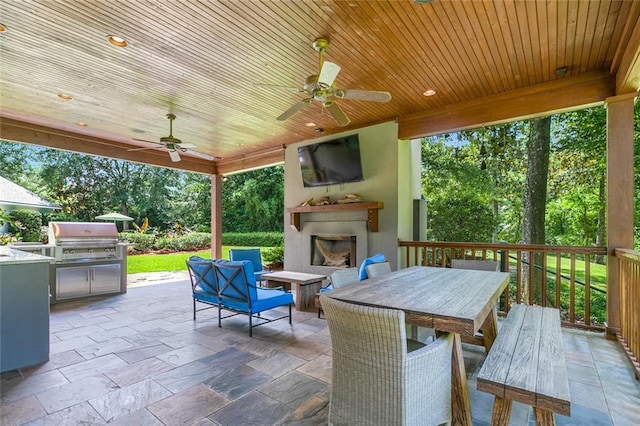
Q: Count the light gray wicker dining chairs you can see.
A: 4